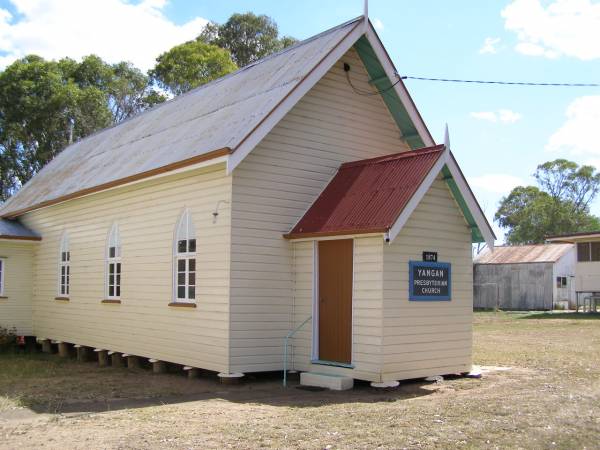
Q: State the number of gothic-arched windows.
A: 3